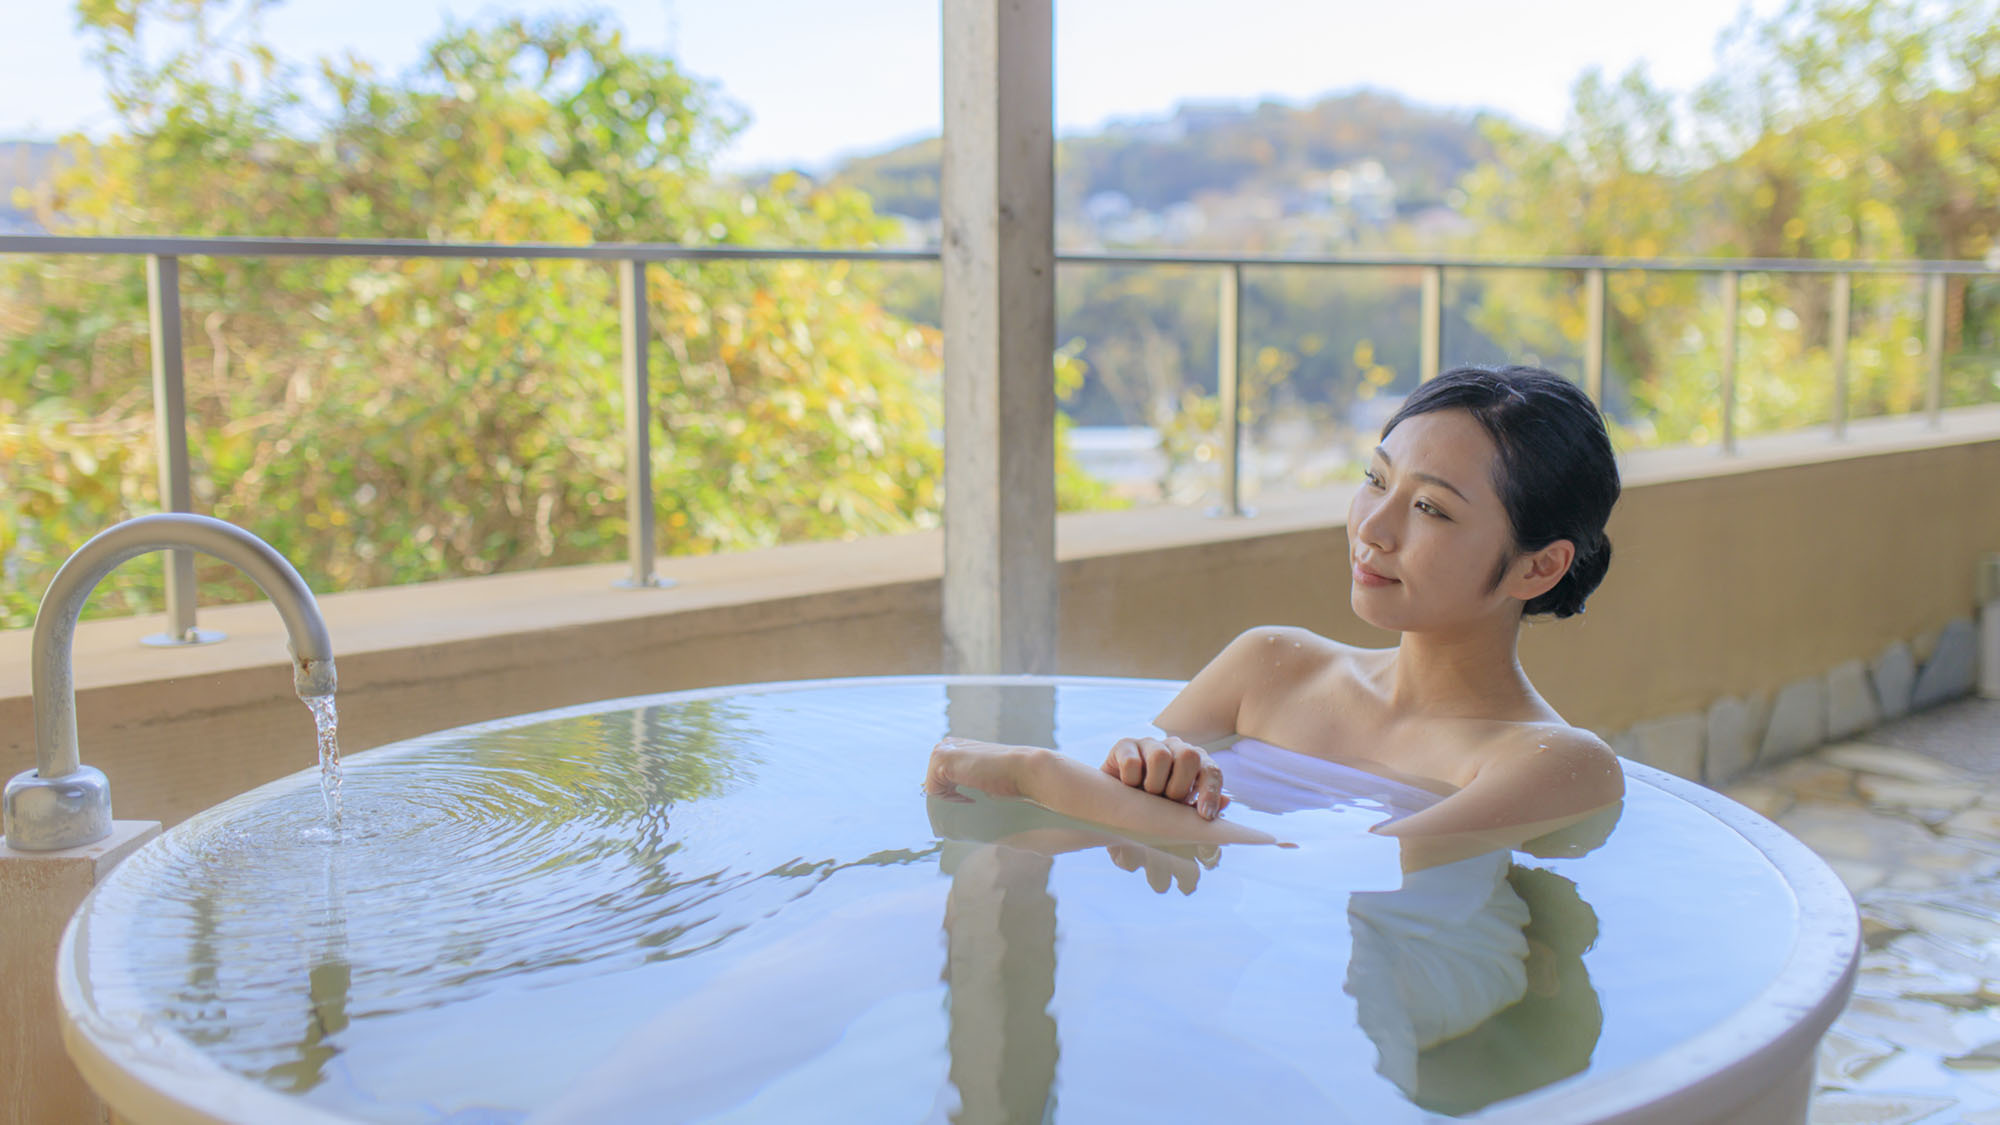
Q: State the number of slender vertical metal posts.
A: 8